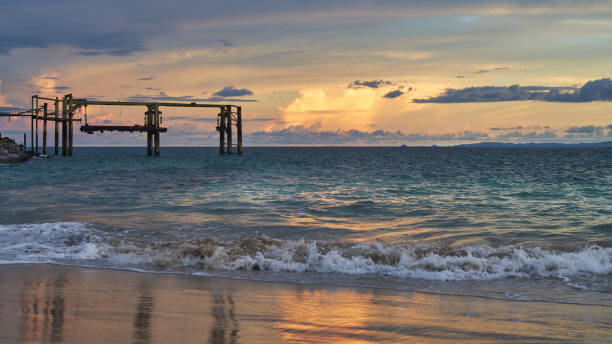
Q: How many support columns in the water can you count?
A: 11